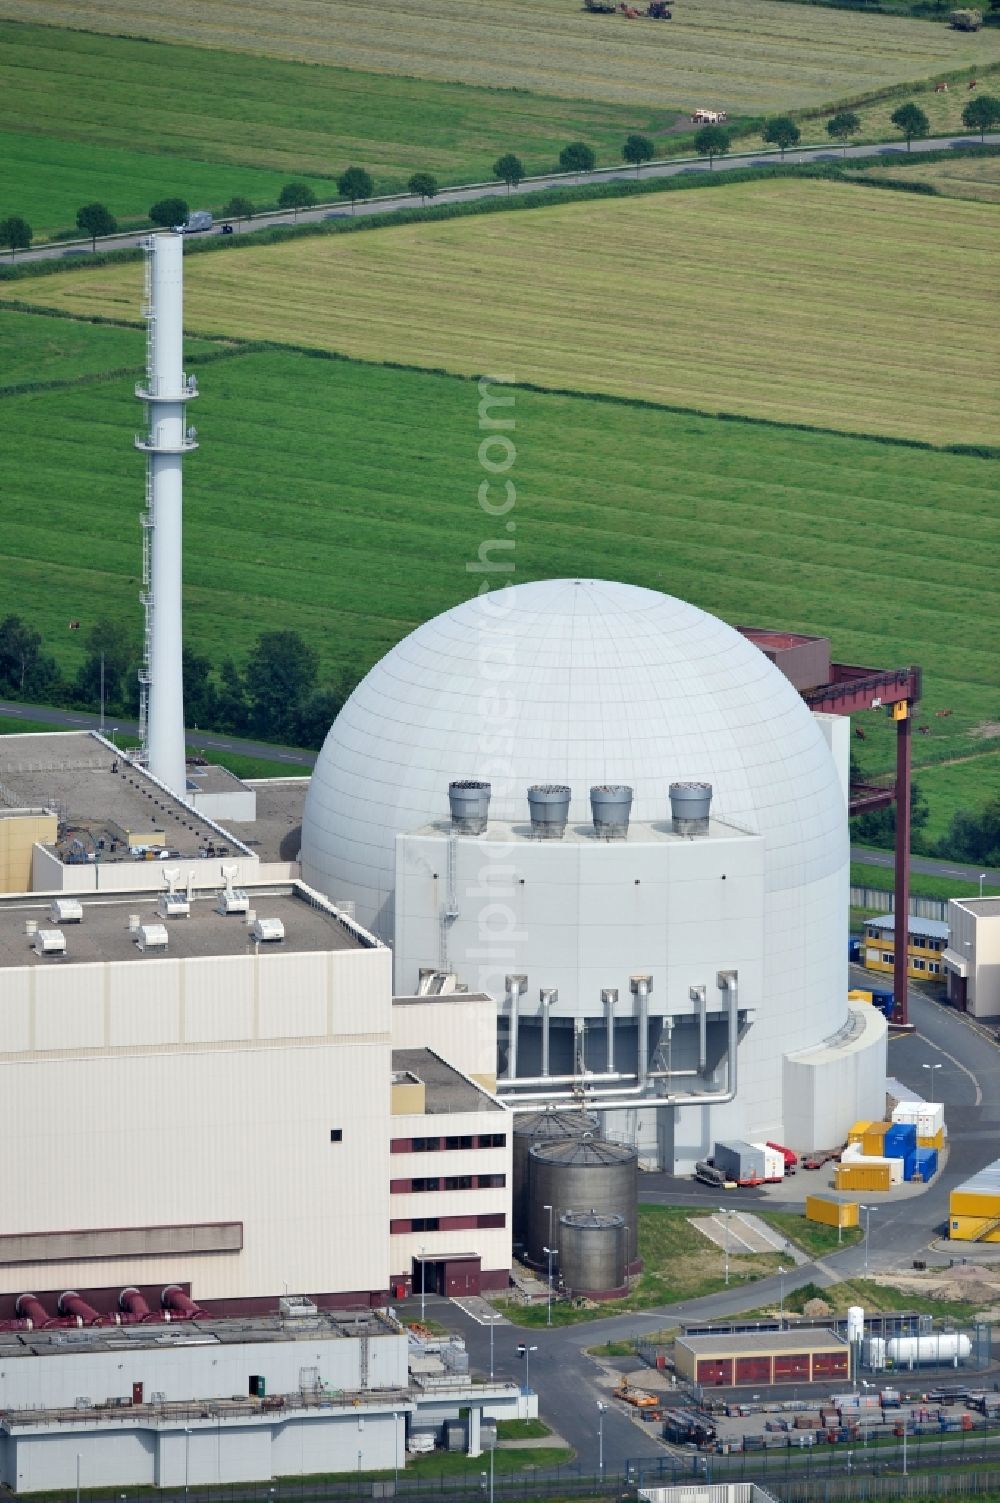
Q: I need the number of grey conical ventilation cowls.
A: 4